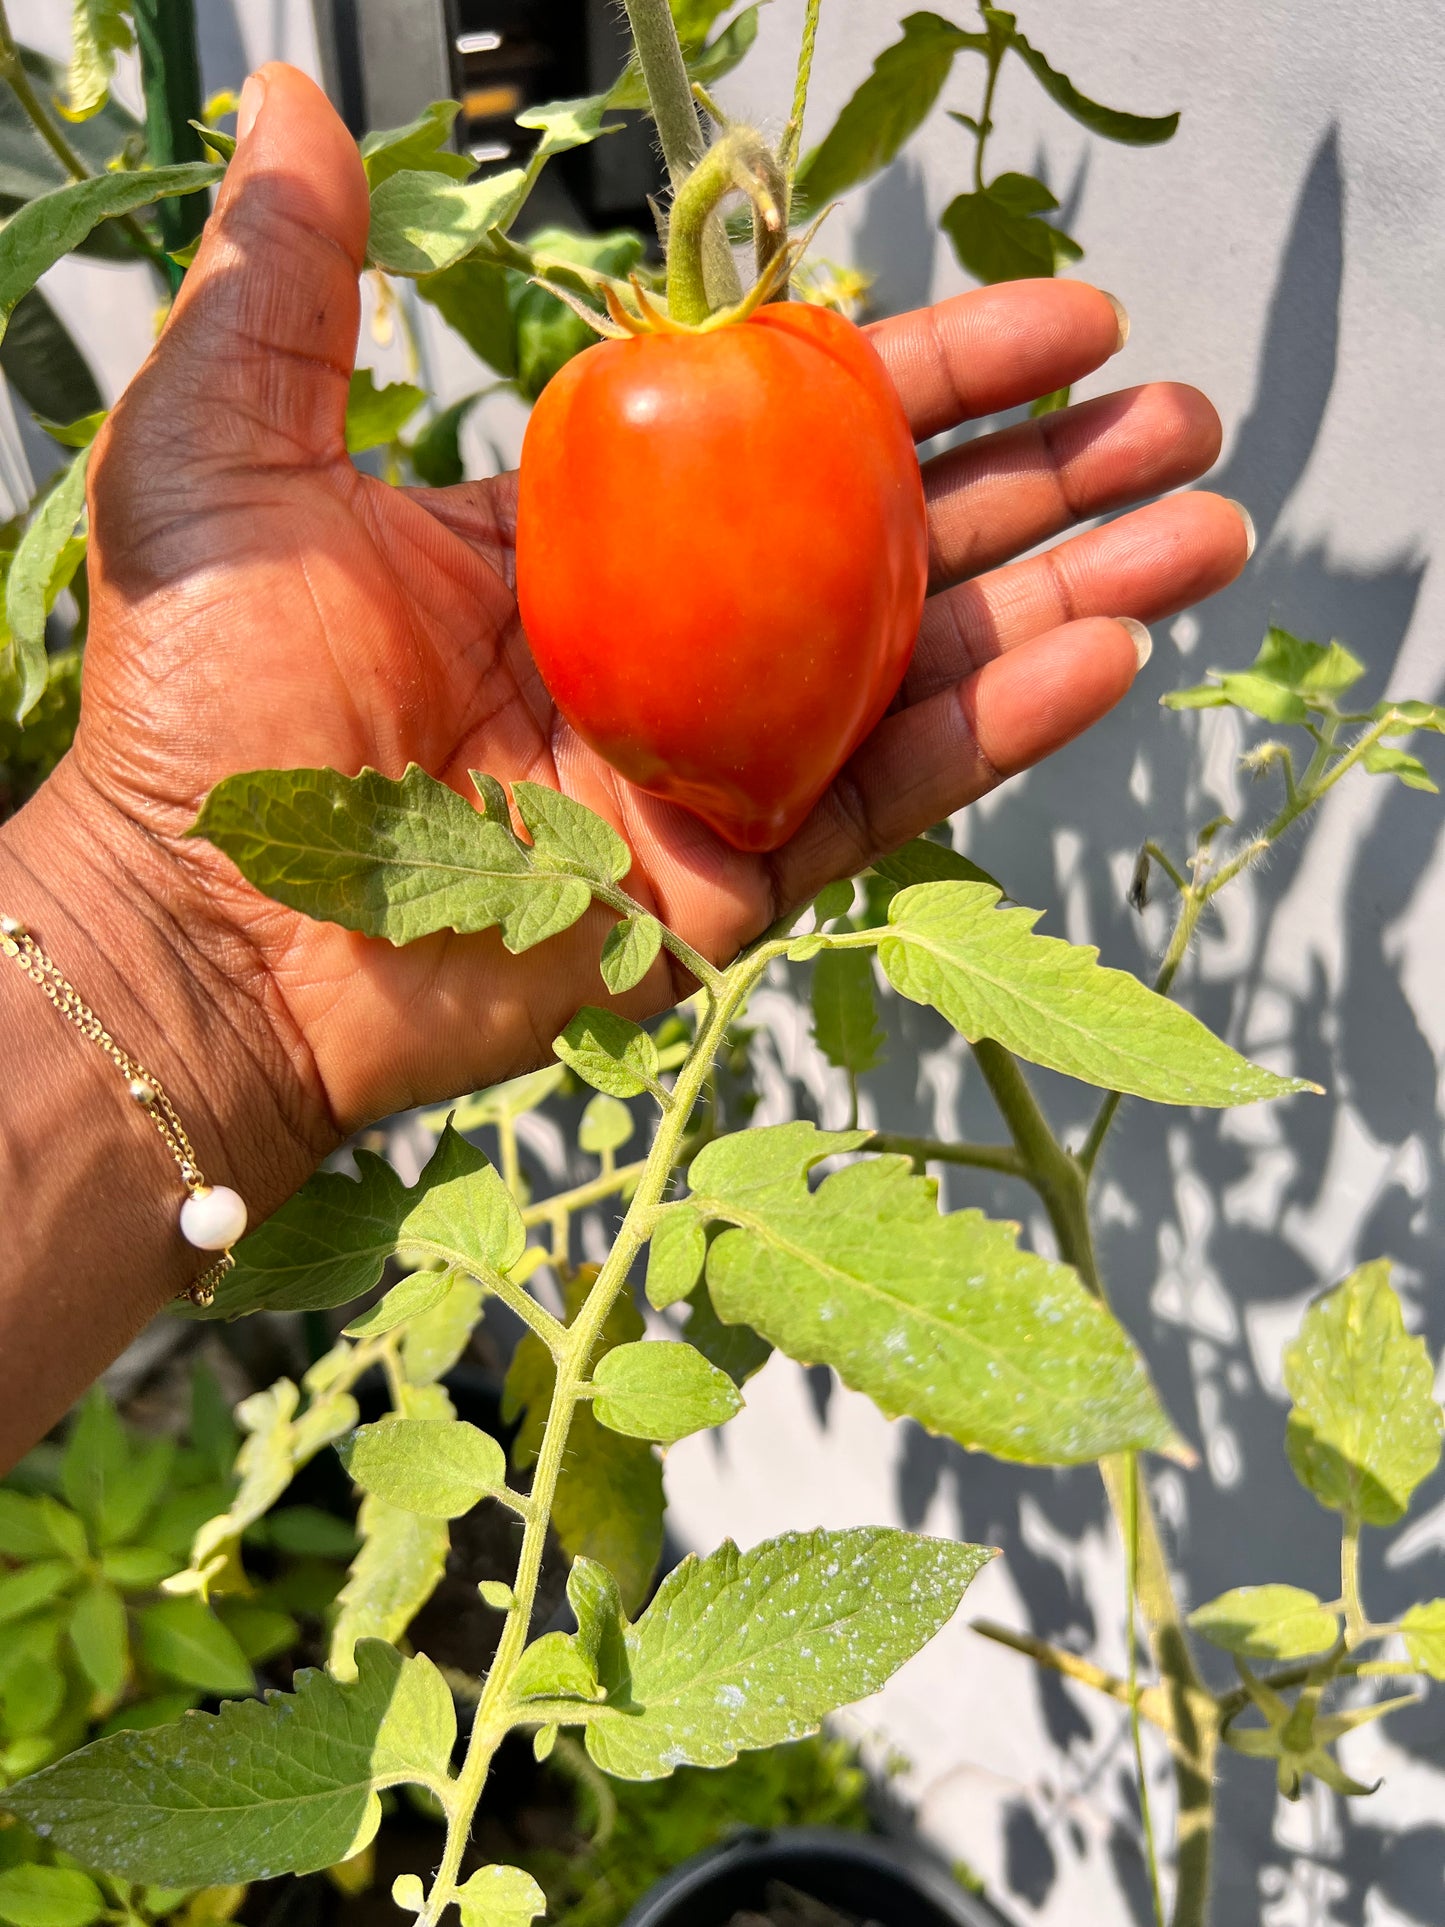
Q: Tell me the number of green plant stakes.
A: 1